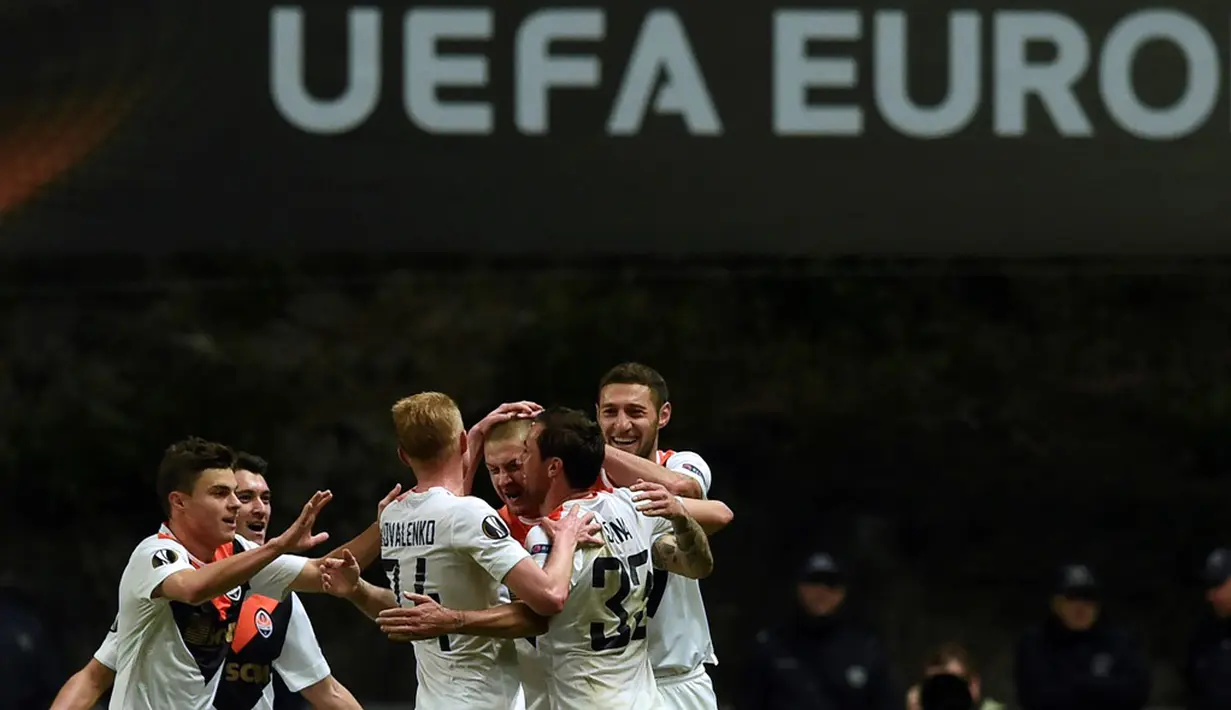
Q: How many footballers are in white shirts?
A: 6